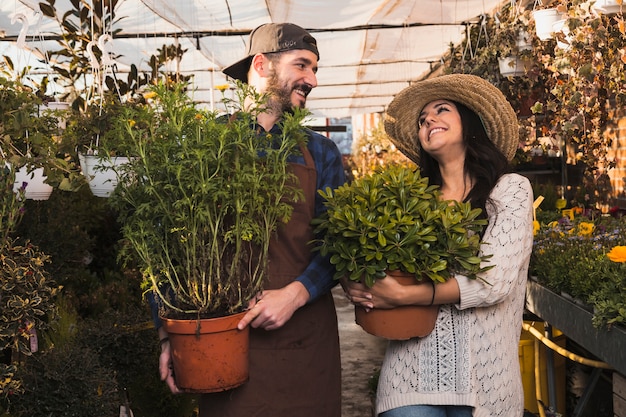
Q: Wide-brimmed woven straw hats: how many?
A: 1